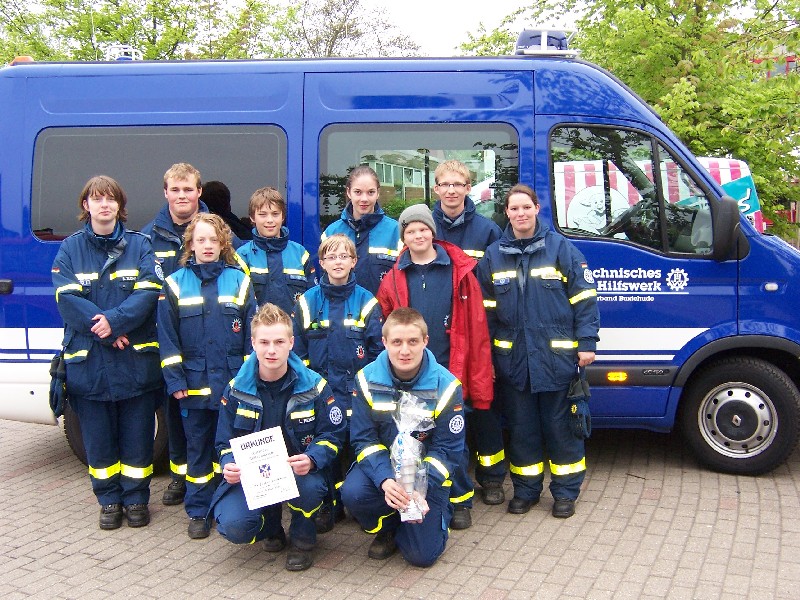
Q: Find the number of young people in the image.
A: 11